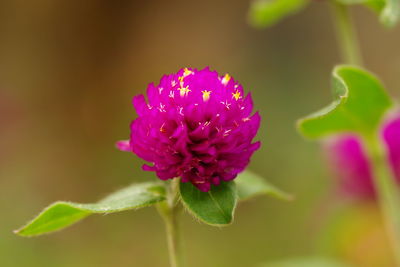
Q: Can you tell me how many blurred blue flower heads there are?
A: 0